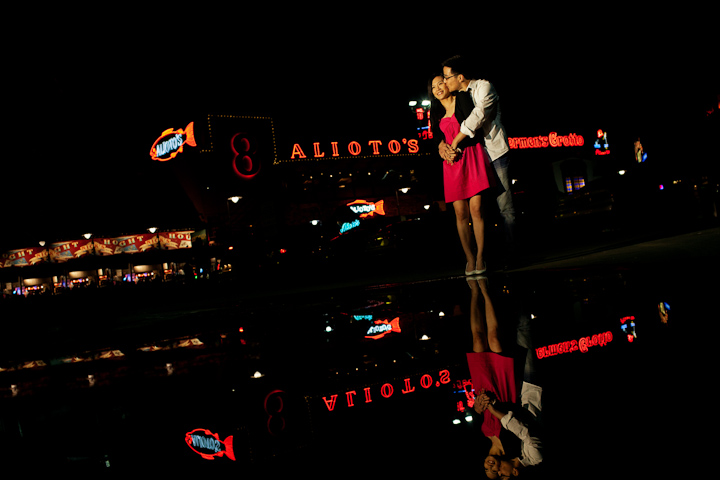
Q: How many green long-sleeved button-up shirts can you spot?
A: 0